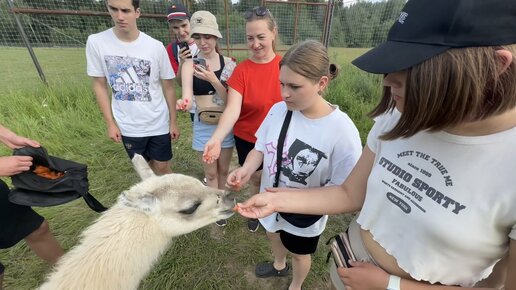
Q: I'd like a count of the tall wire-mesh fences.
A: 1